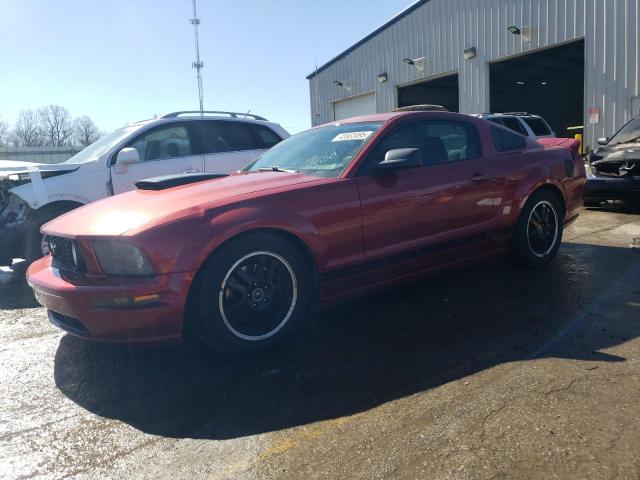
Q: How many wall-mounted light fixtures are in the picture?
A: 5